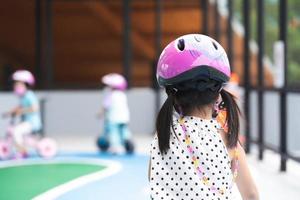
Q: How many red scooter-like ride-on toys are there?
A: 0